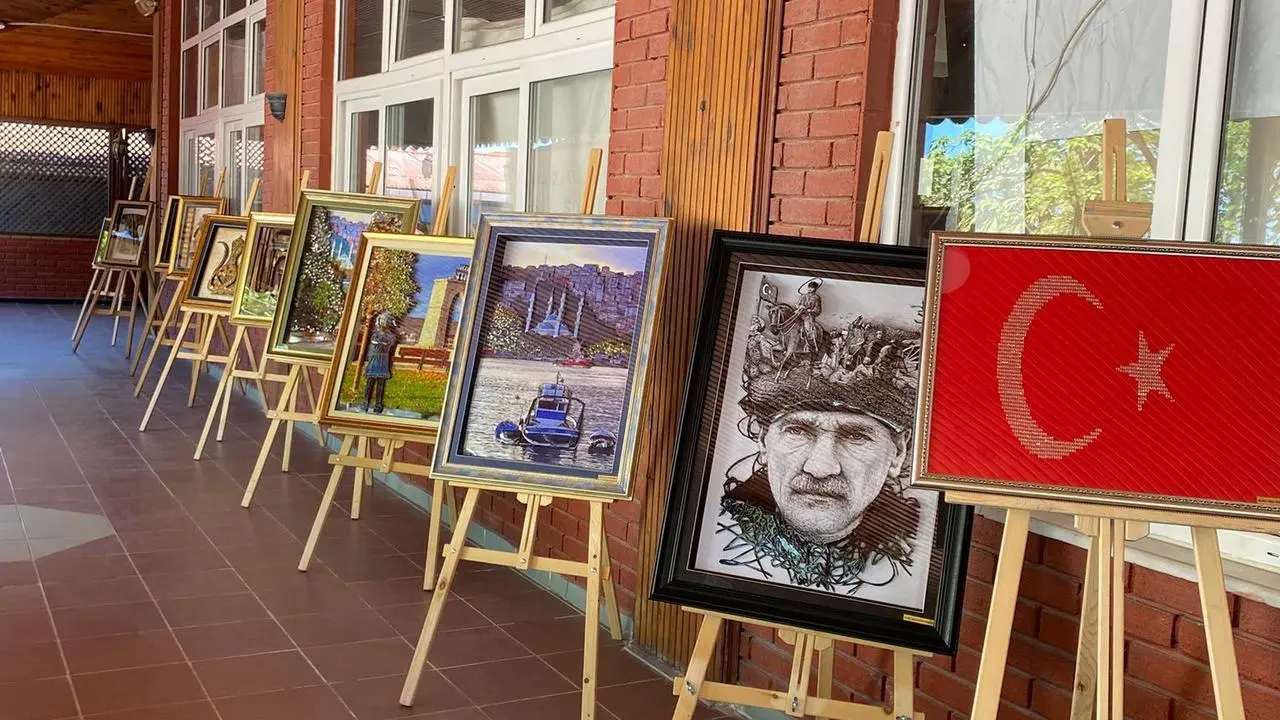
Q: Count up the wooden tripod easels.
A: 11